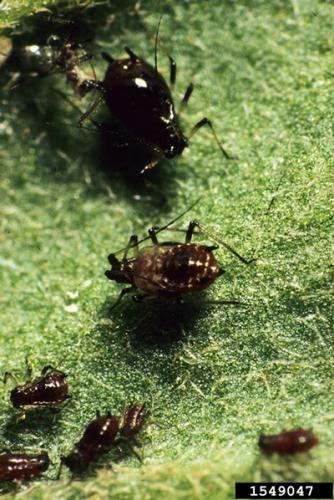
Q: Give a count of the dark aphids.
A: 7